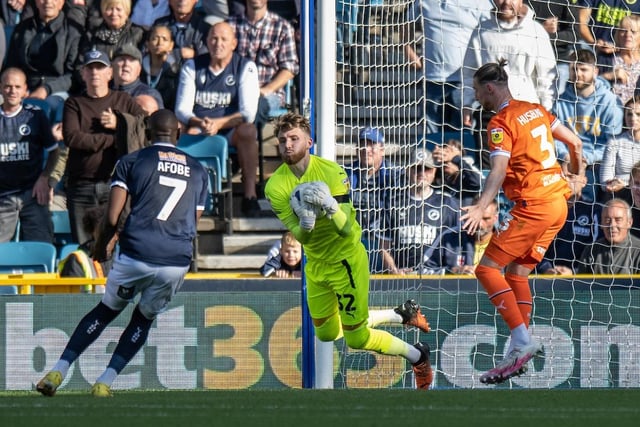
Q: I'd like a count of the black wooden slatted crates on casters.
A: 0